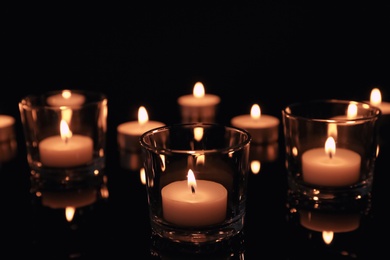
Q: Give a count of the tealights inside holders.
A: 3